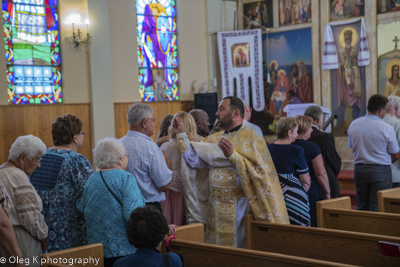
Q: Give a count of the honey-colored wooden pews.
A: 5